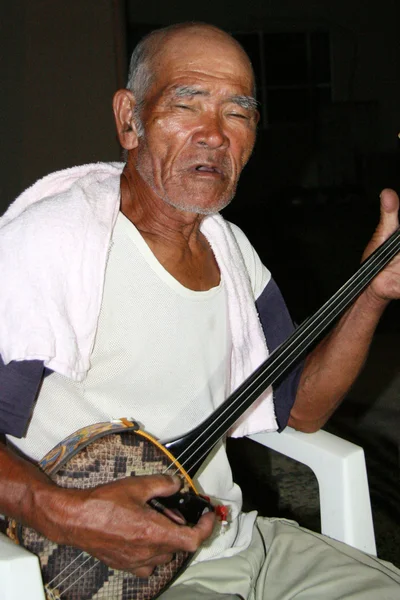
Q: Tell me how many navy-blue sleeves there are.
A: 2